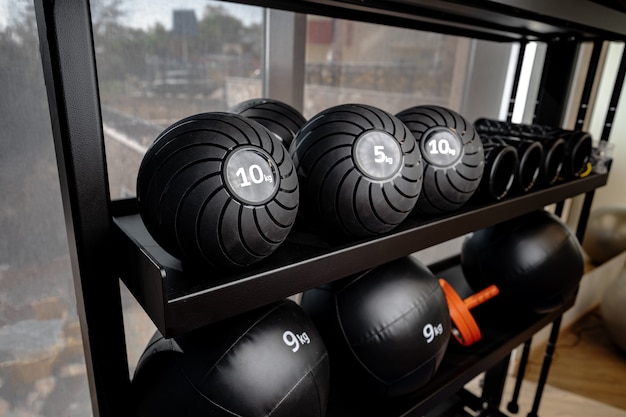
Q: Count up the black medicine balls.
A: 7